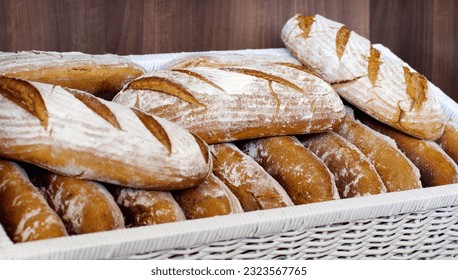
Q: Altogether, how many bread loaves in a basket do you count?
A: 15